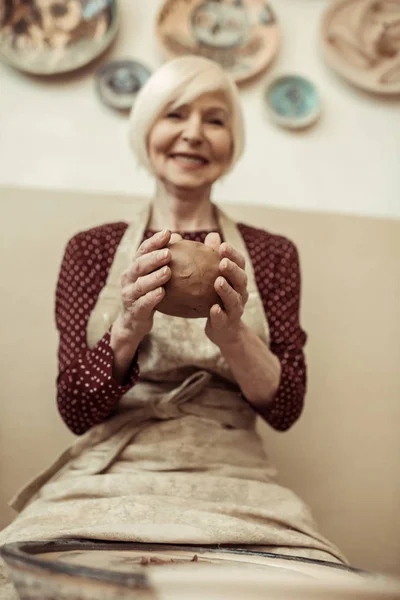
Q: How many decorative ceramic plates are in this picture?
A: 5